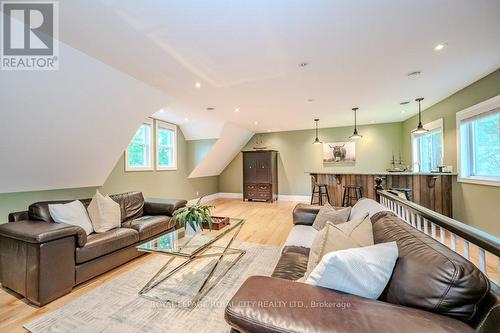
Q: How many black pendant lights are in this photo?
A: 3